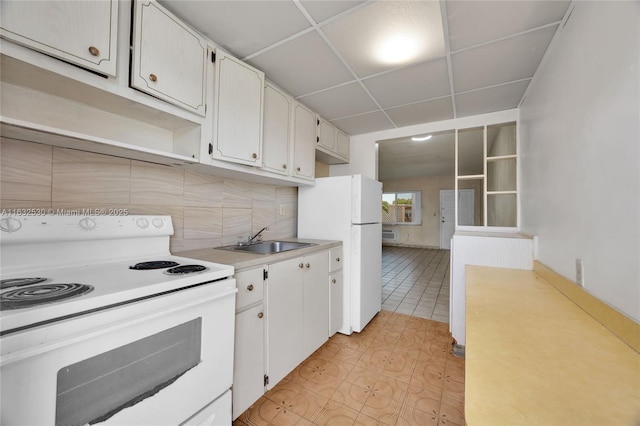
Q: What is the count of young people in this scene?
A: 0